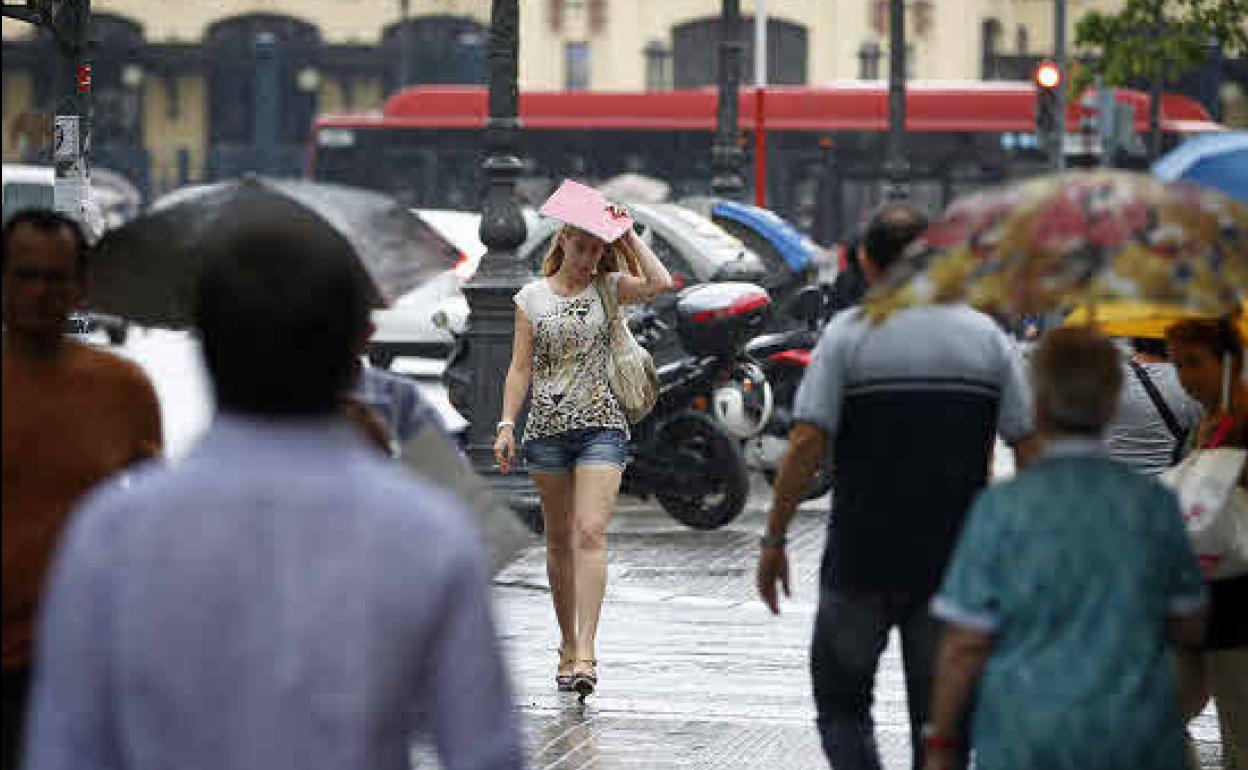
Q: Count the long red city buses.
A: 1